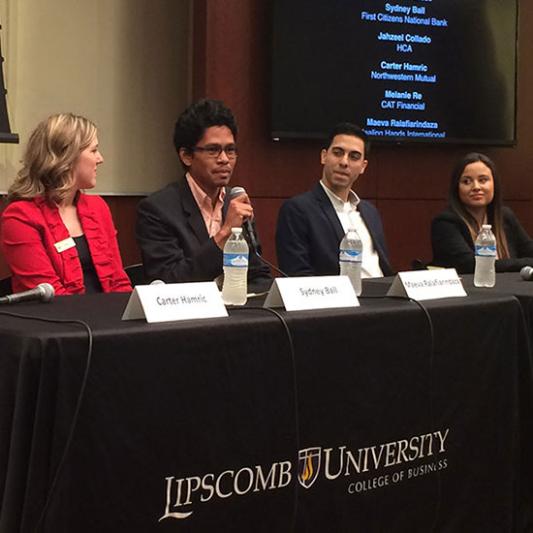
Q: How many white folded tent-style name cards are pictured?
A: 3